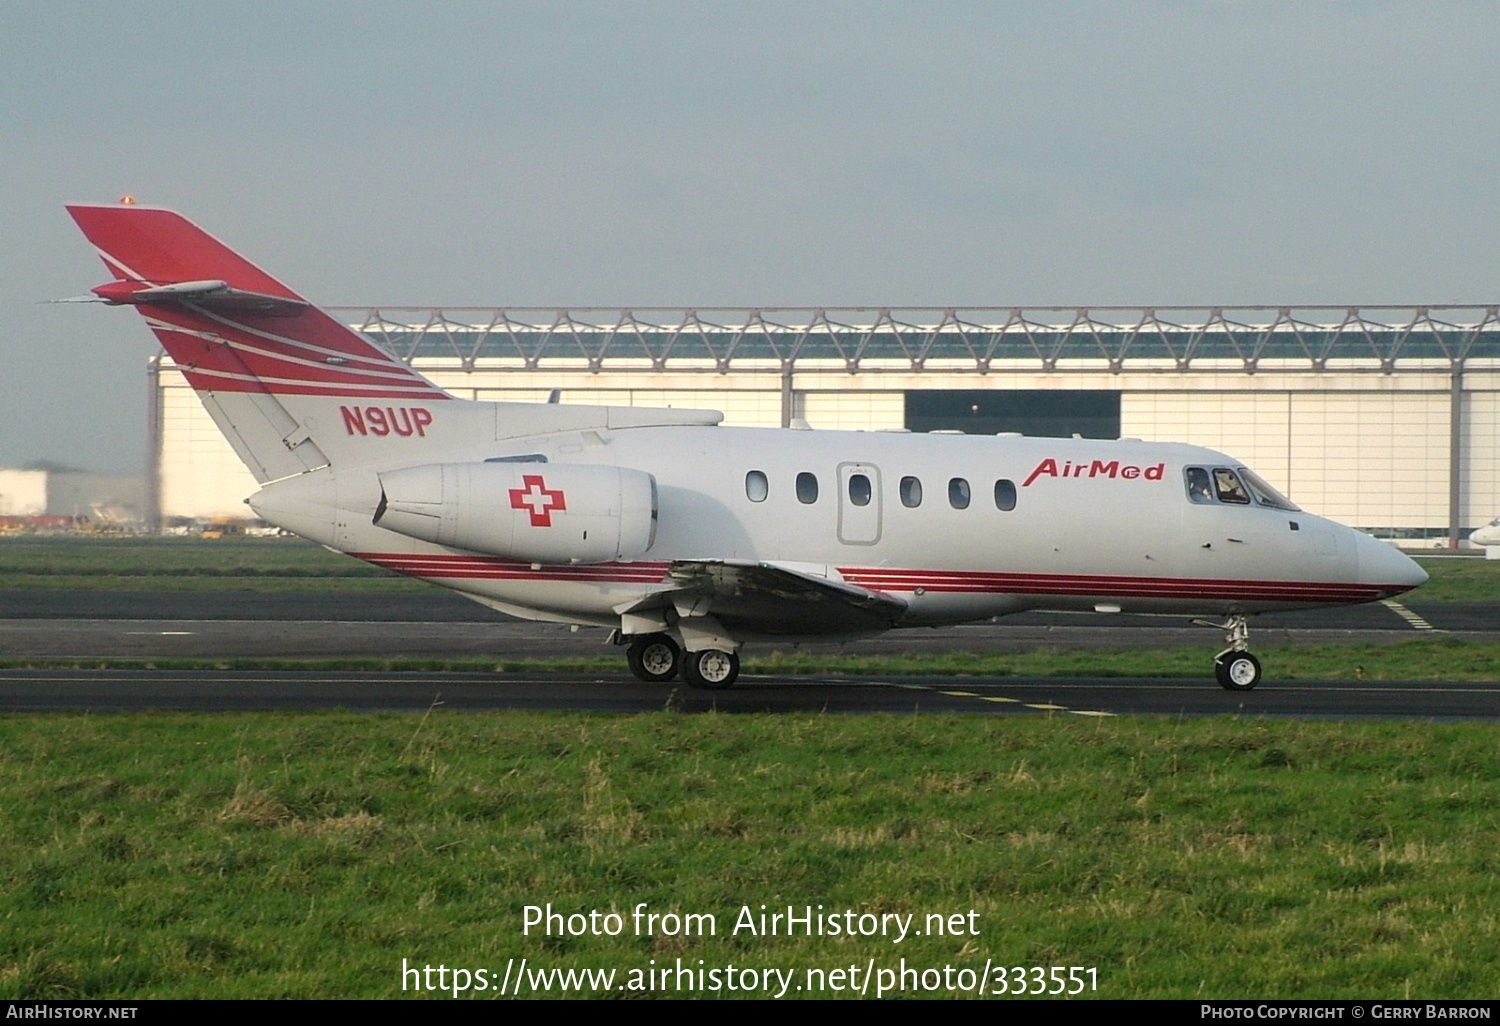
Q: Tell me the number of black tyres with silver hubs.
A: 3